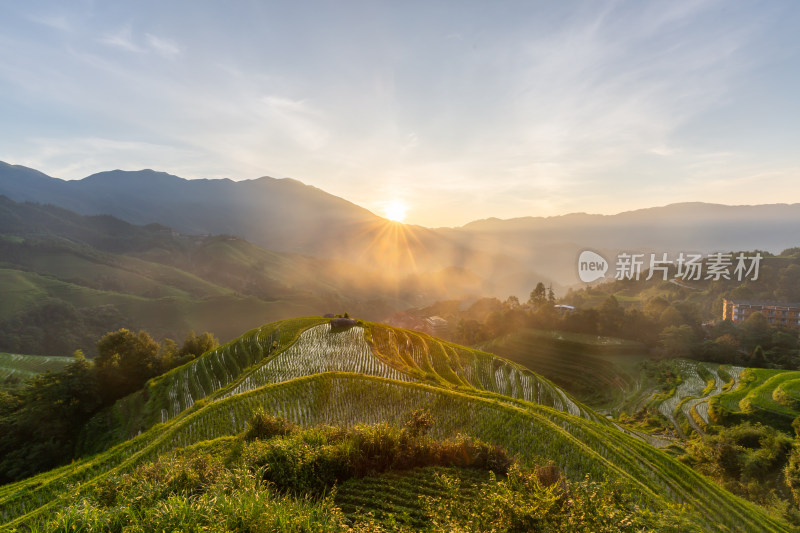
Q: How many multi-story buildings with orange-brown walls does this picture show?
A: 1